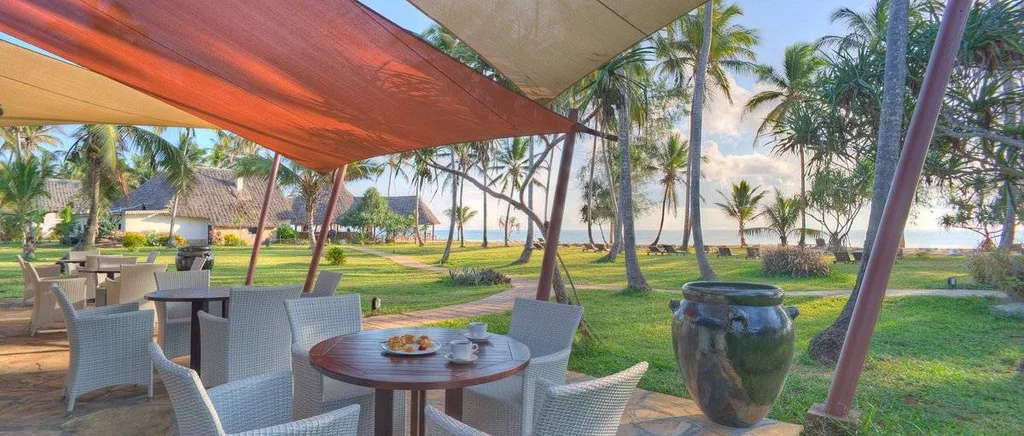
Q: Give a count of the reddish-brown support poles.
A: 4